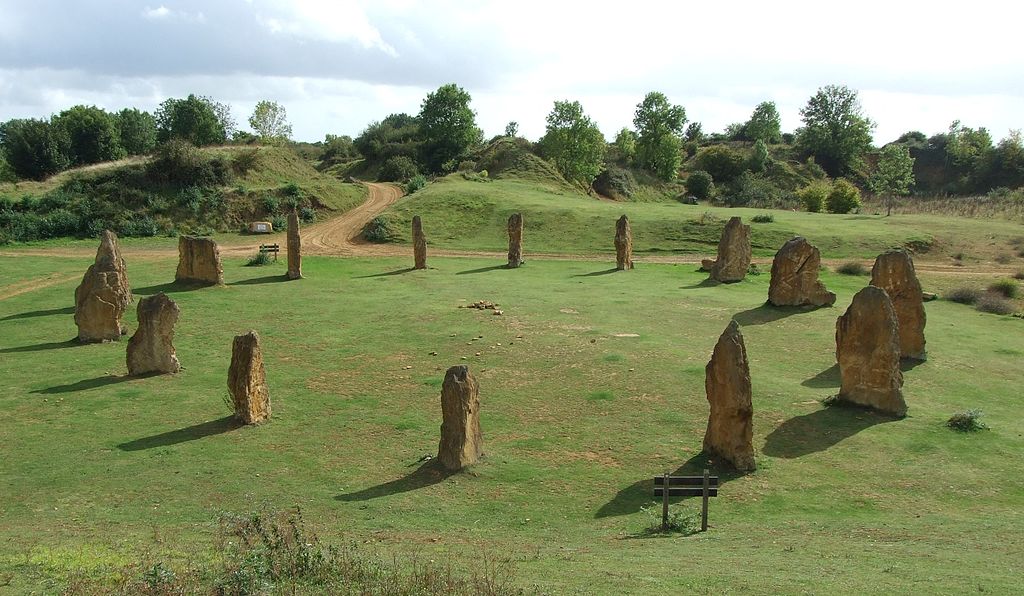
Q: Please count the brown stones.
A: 14